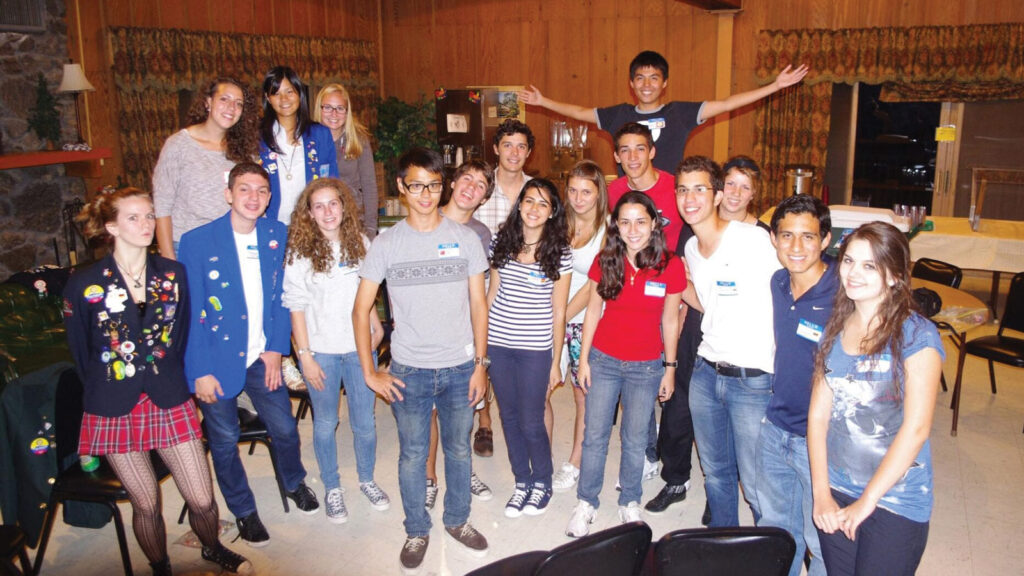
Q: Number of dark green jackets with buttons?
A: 1